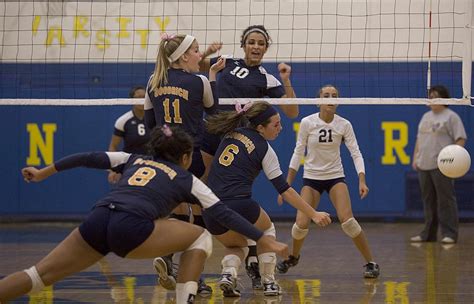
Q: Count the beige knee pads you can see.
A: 2